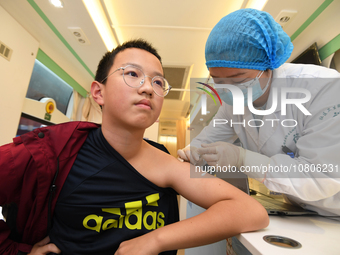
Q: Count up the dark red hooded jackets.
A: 1